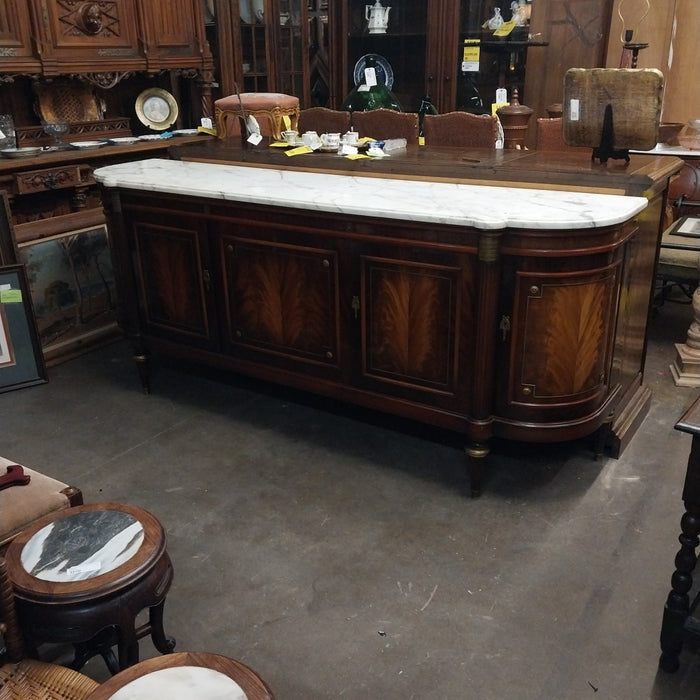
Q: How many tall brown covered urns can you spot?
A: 1